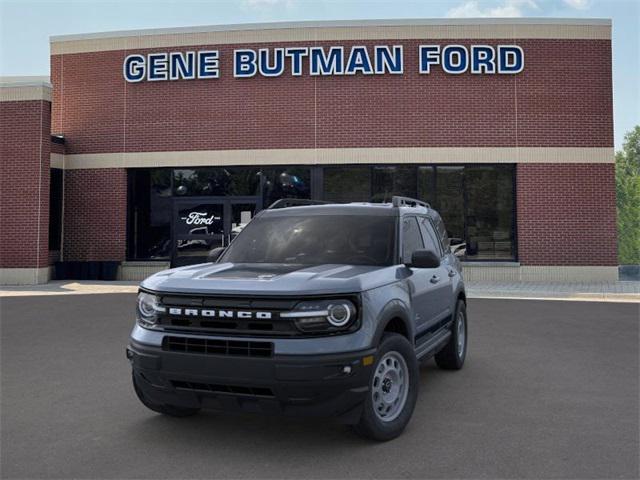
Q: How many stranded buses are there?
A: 0